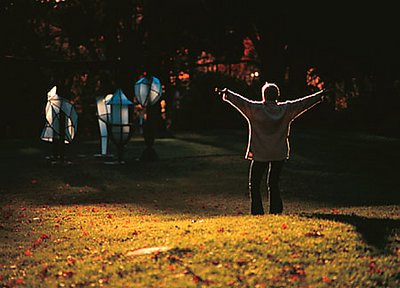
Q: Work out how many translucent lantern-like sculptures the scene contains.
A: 4